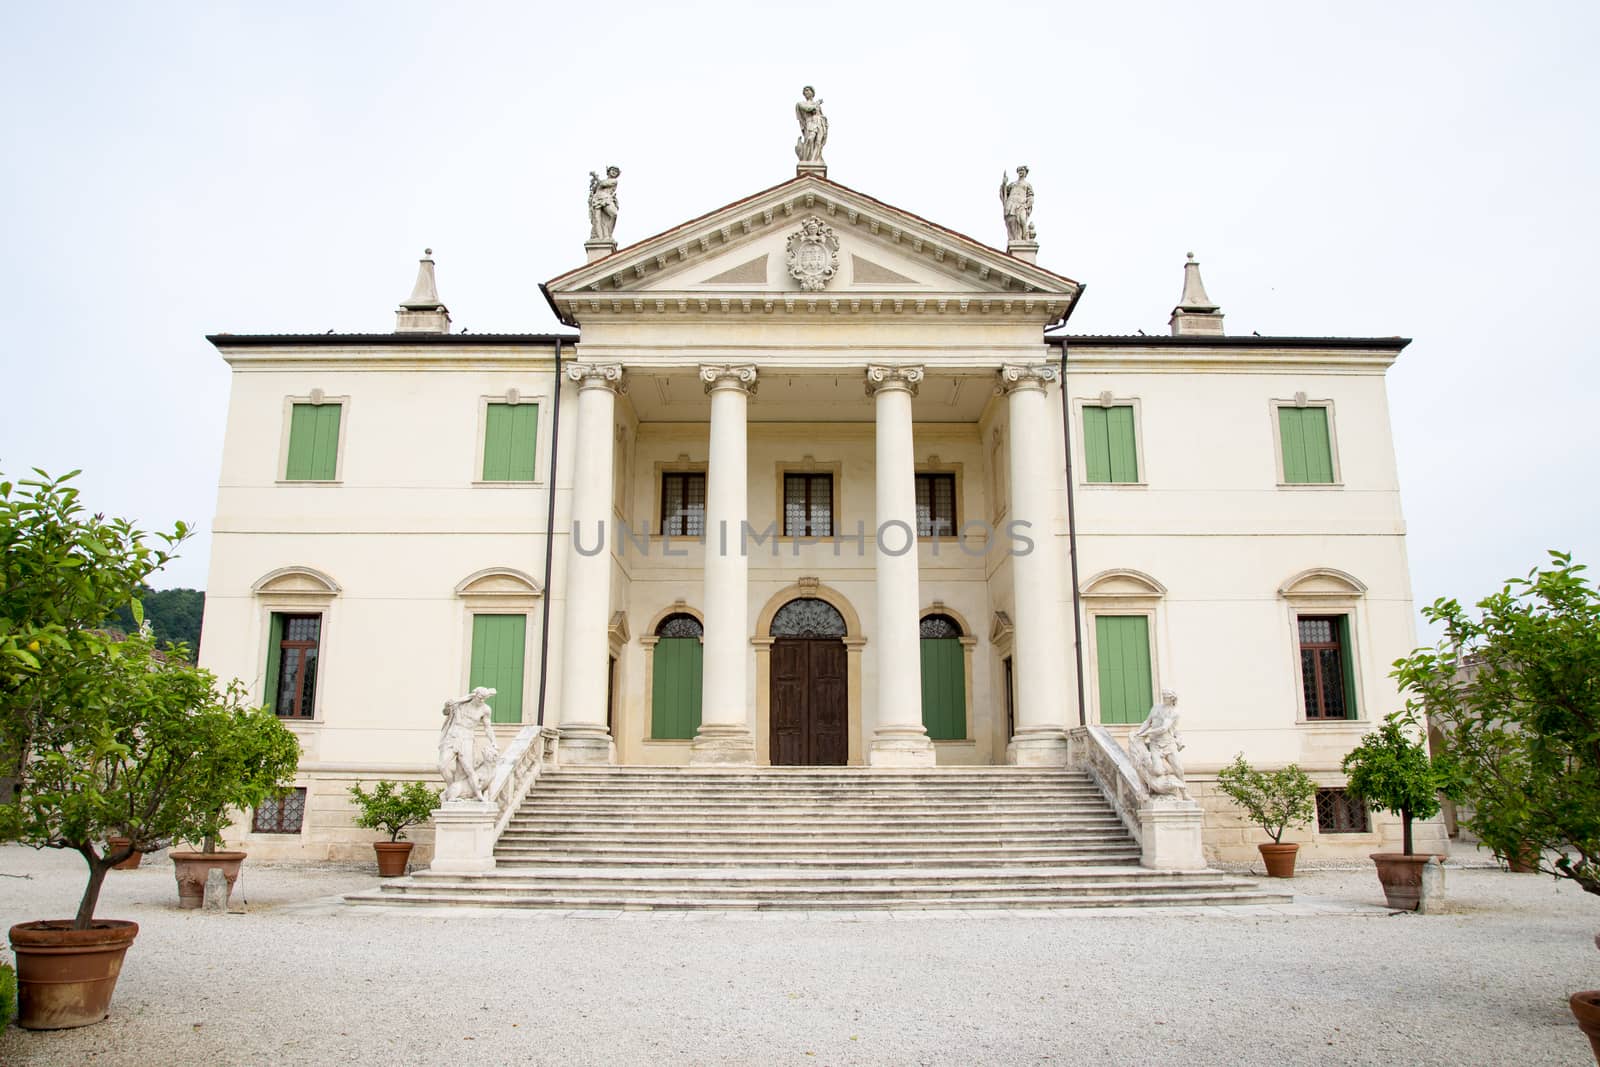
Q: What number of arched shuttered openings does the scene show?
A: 2